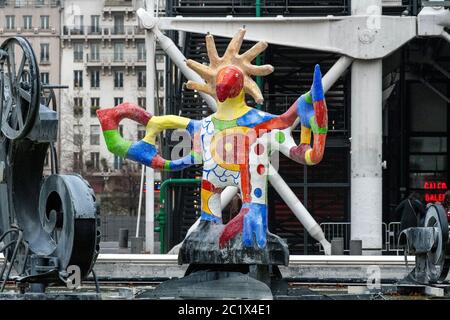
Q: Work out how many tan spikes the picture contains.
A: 7